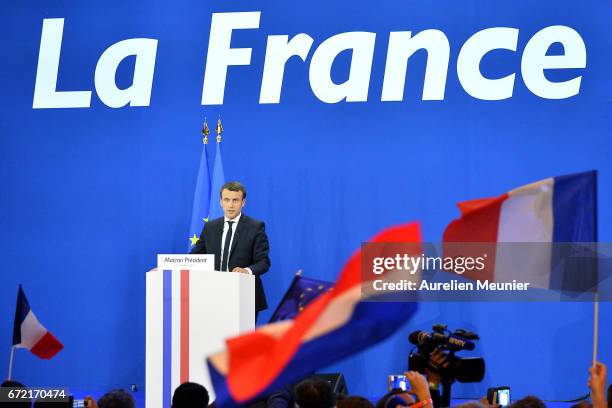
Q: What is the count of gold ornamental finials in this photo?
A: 2